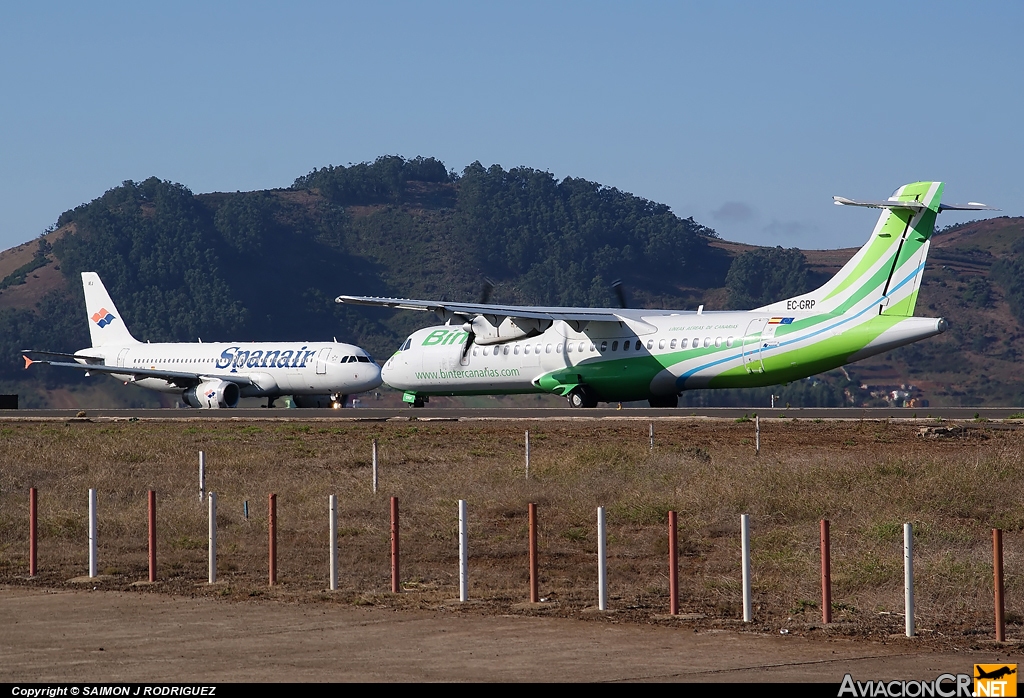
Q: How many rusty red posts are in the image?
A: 8